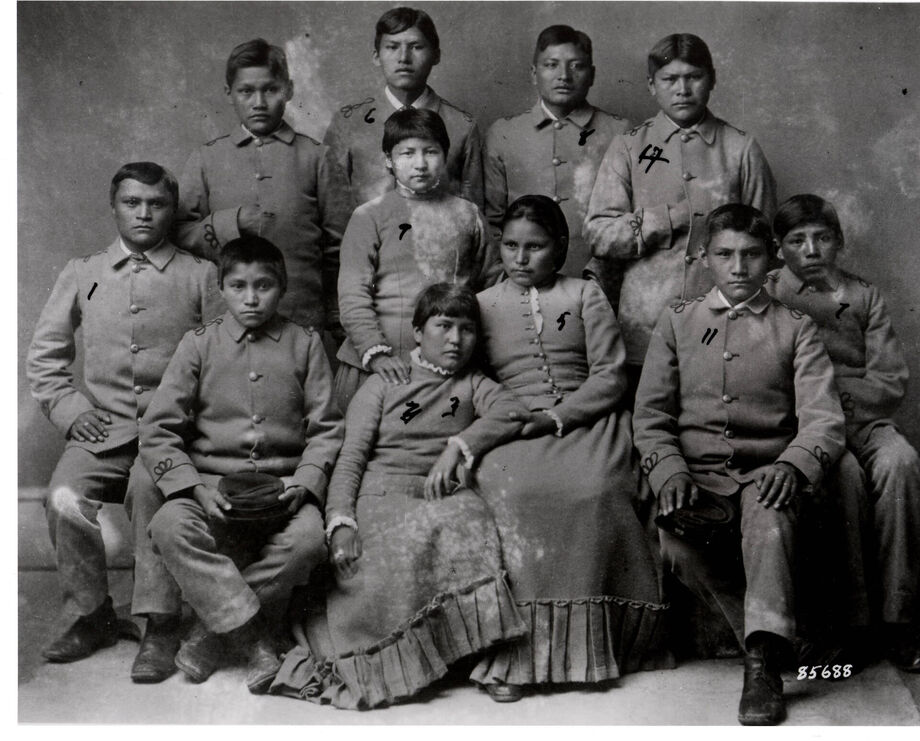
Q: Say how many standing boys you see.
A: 4